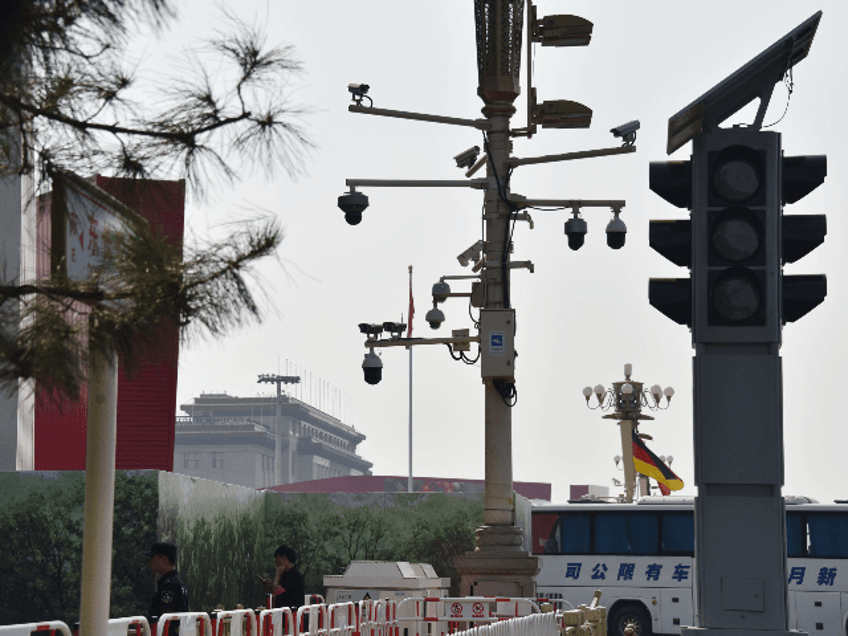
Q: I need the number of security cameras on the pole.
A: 12